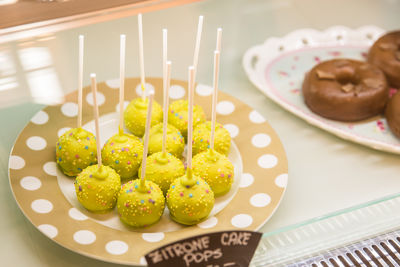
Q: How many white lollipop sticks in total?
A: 11